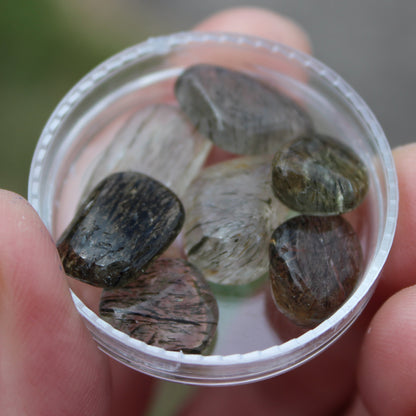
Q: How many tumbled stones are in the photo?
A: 7